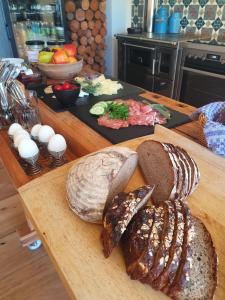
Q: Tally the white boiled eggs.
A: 6